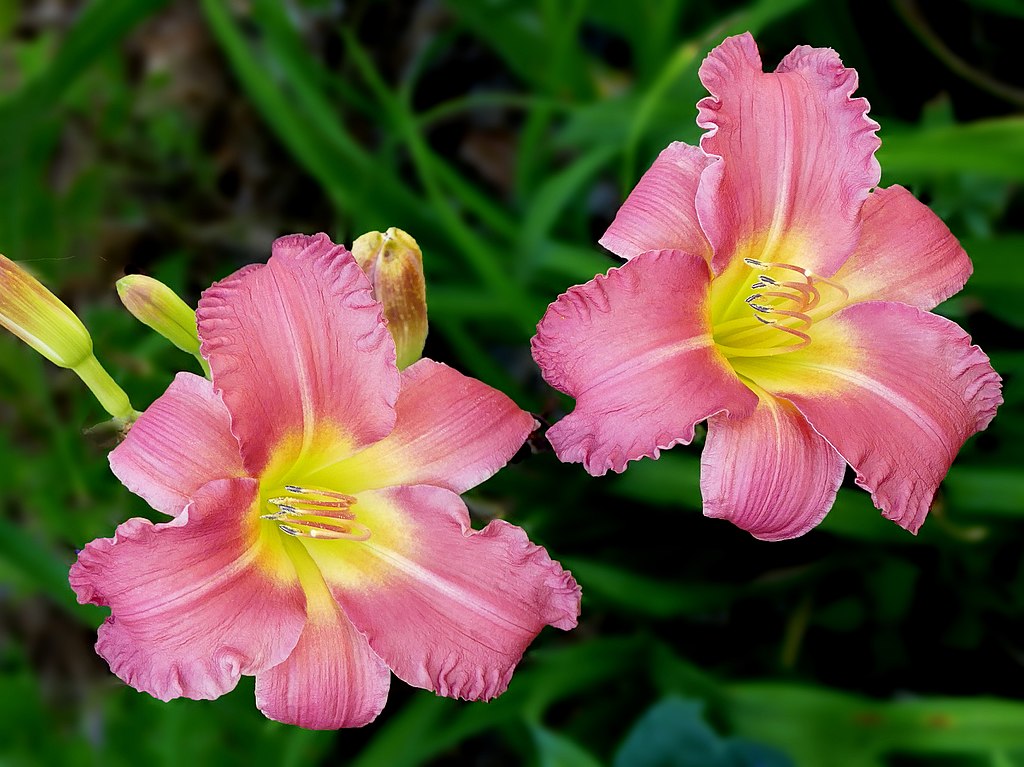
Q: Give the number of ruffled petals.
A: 6